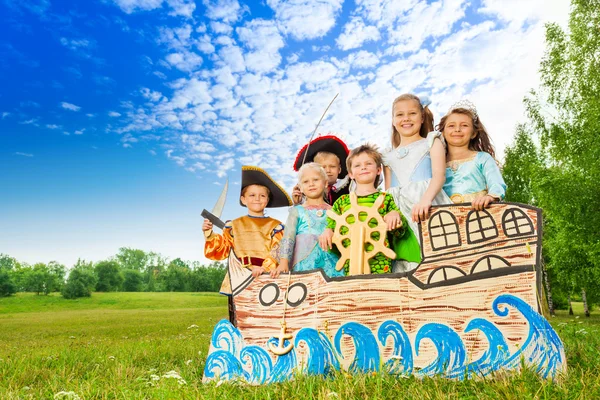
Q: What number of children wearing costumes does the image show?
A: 6